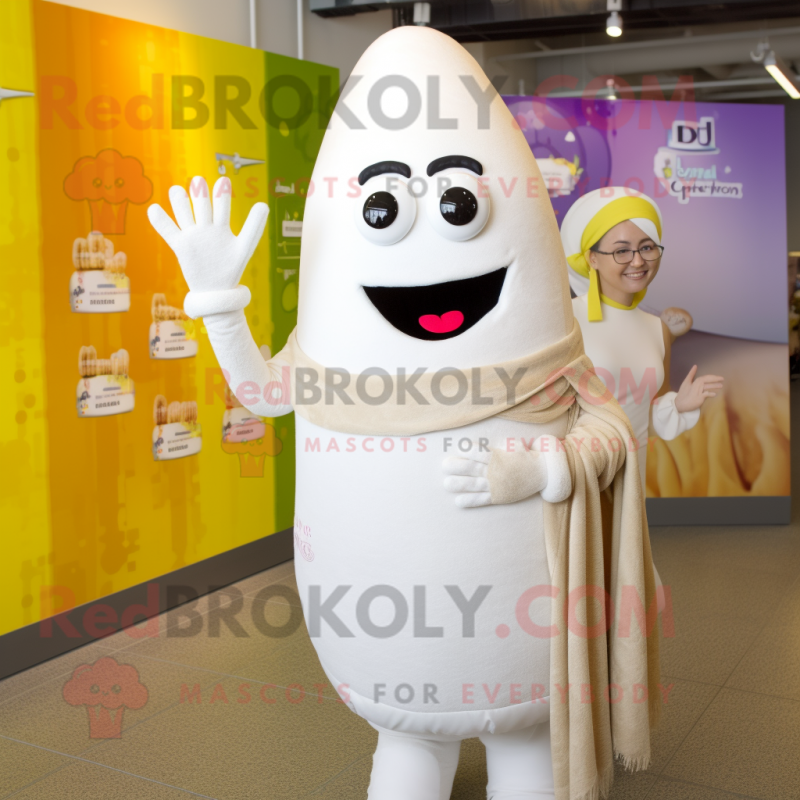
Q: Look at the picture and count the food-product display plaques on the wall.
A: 5